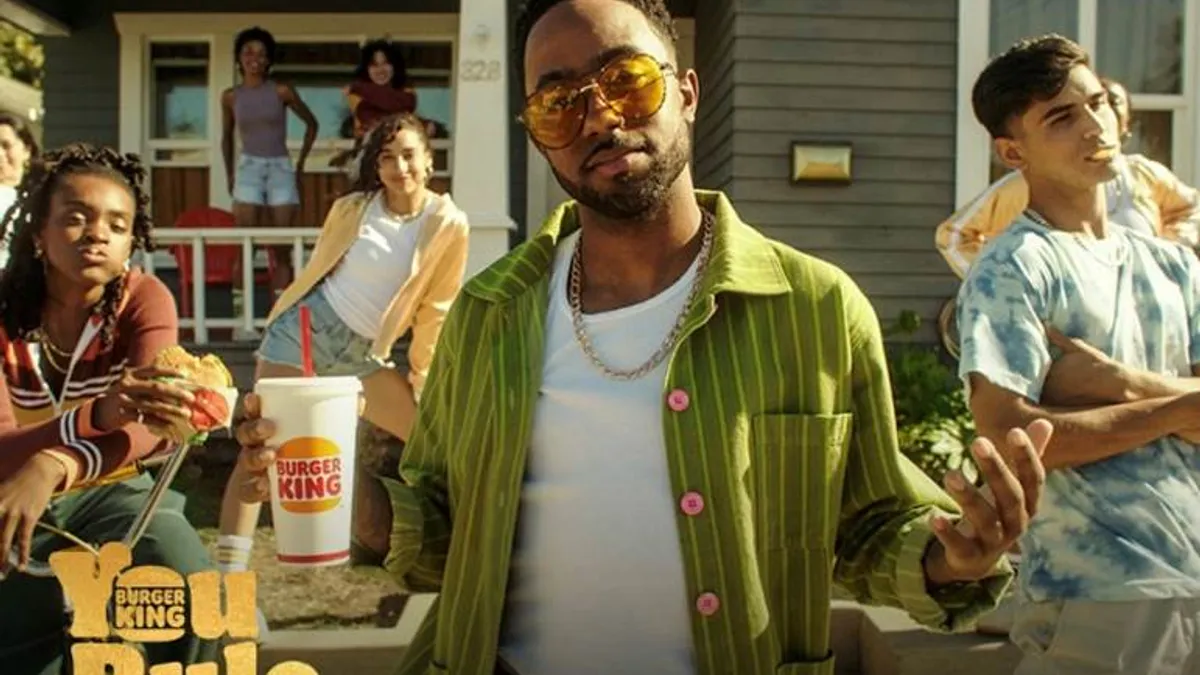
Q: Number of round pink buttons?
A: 3